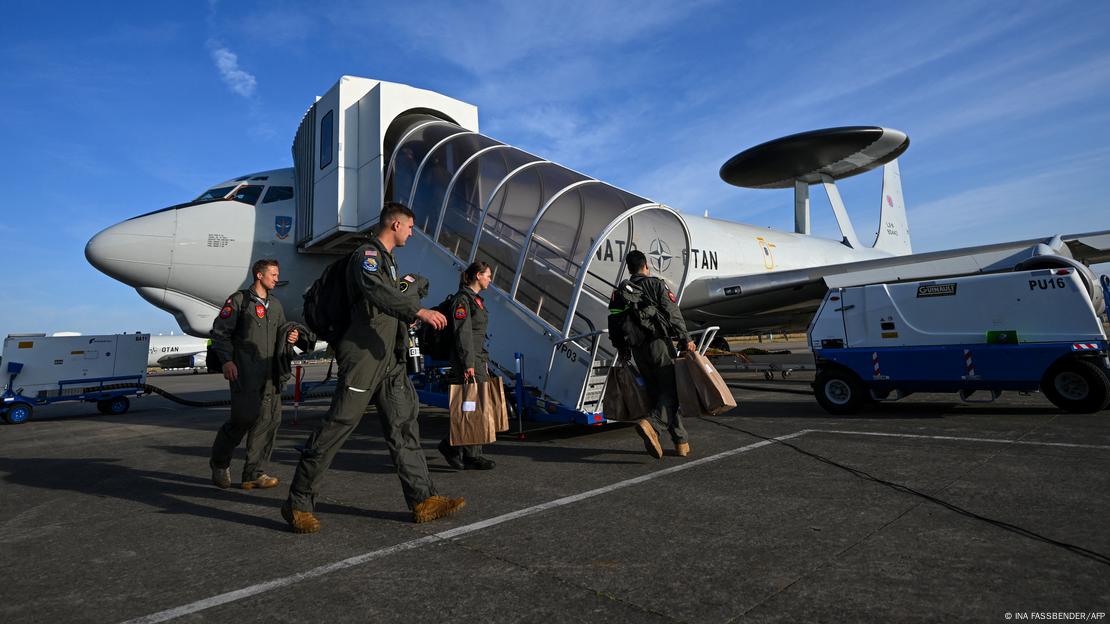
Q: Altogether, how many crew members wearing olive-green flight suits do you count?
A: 4